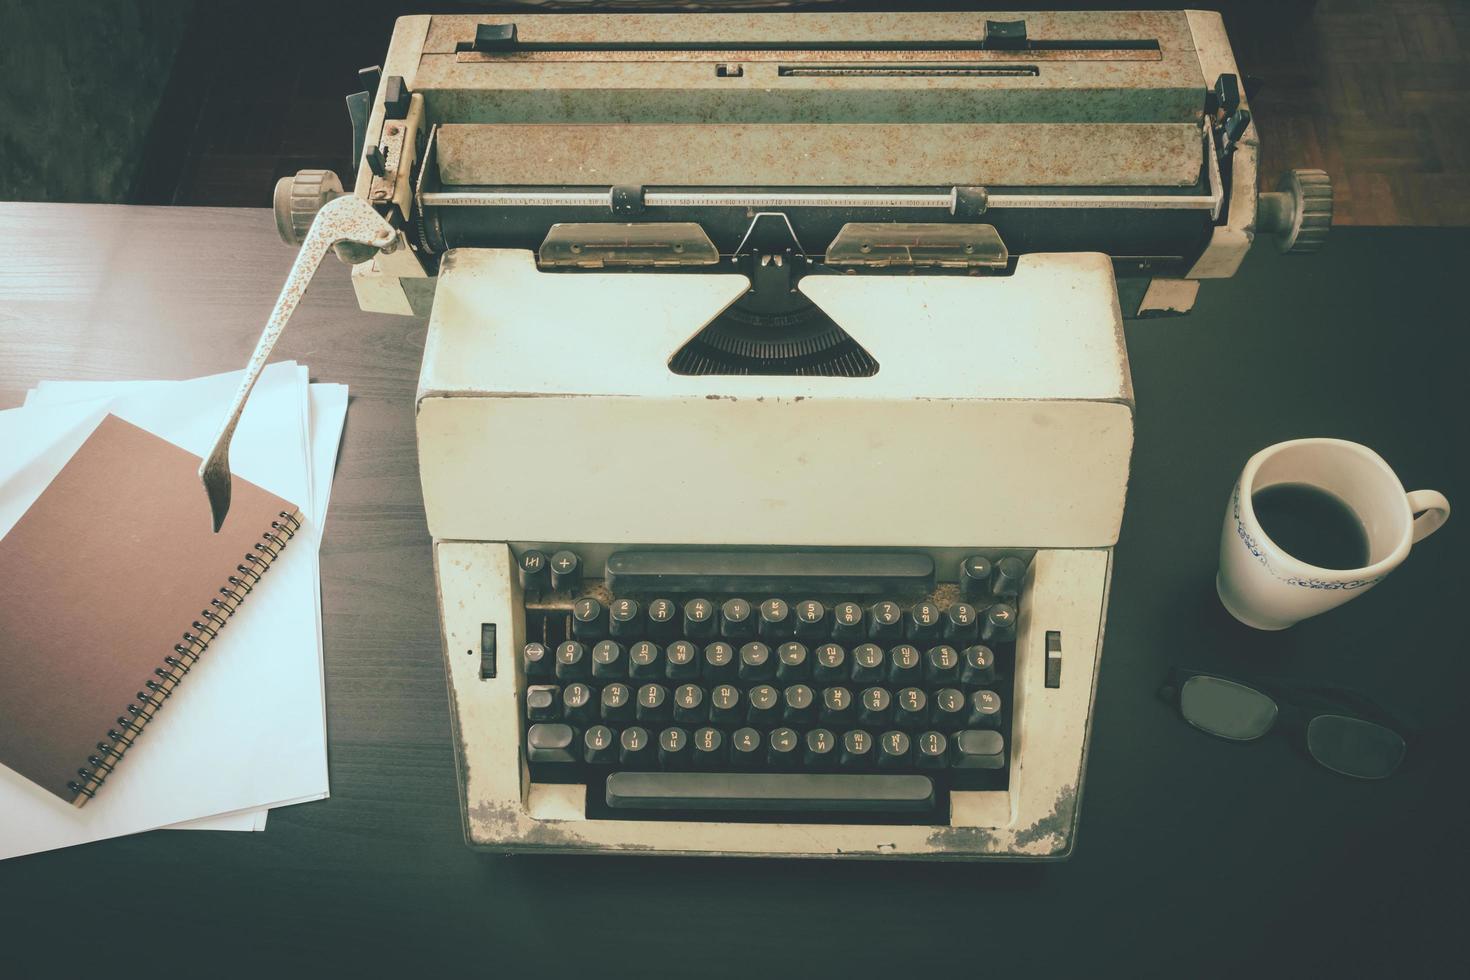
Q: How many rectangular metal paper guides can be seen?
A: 2